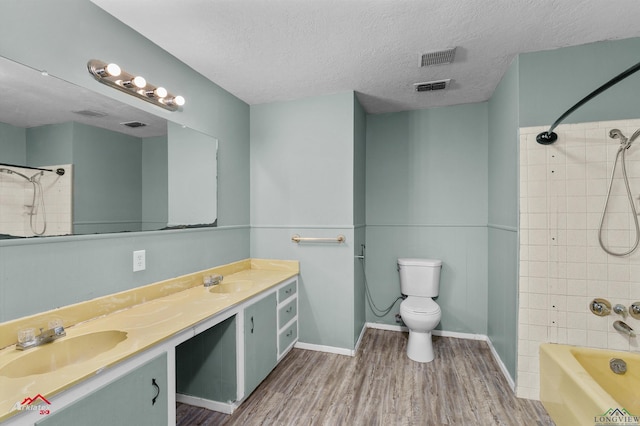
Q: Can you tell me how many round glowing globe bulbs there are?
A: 4